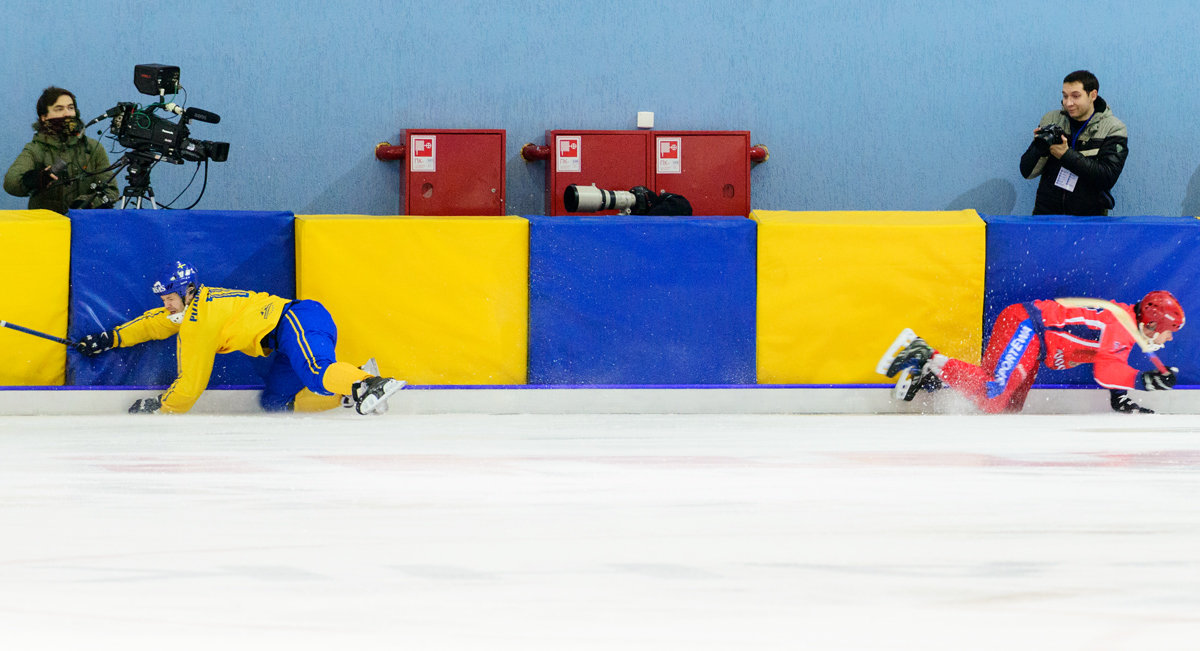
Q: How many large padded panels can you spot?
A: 6